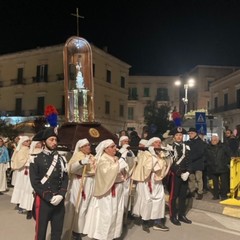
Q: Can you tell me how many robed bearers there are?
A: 7